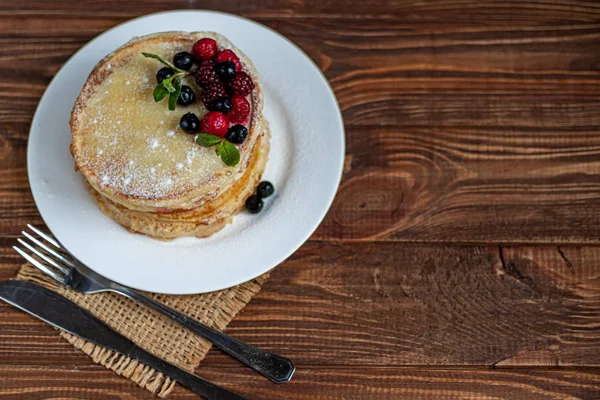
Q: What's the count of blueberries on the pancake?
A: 7